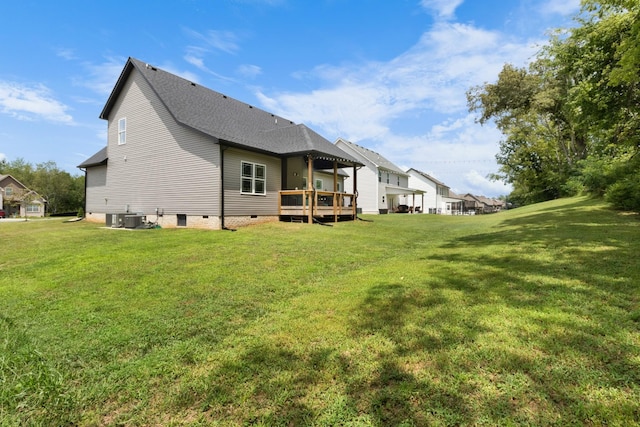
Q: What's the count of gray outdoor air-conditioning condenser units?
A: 2